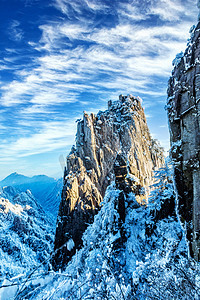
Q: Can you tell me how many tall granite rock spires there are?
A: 2